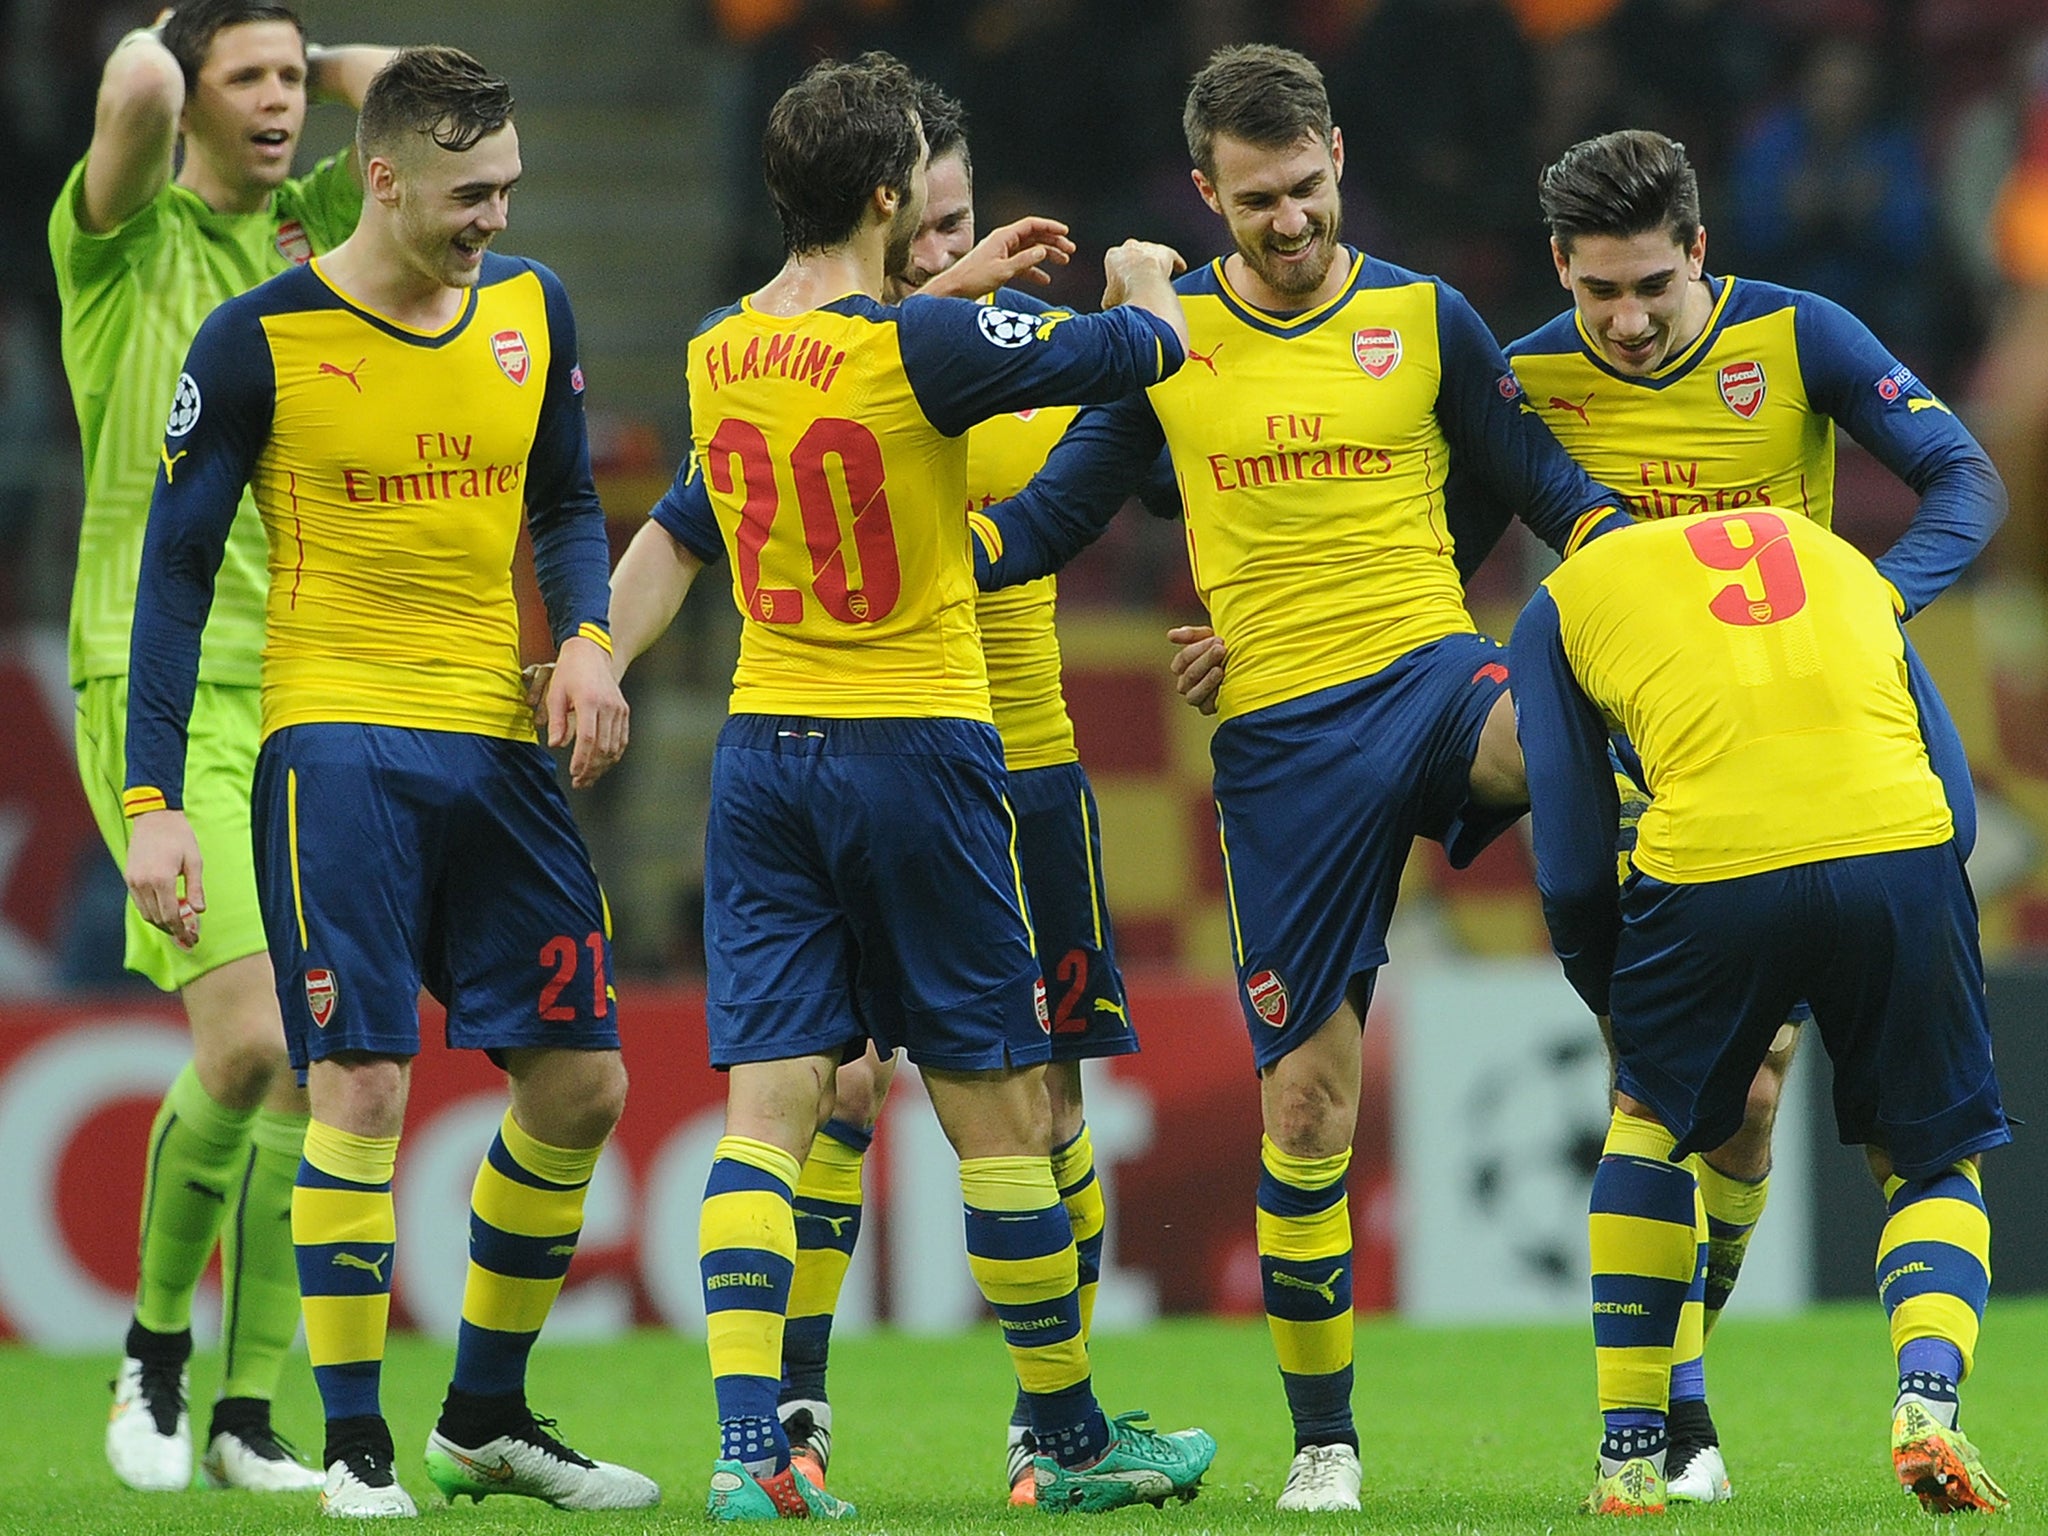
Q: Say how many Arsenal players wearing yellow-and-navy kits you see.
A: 6